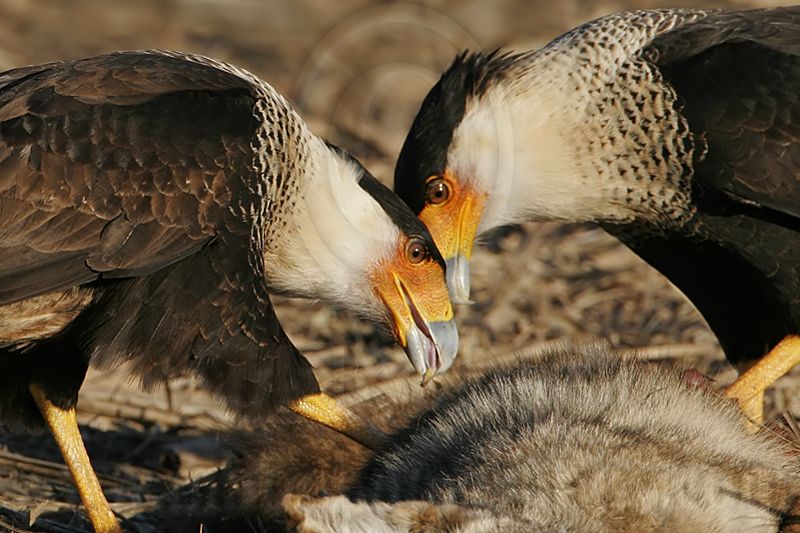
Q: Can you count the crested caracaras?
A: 2